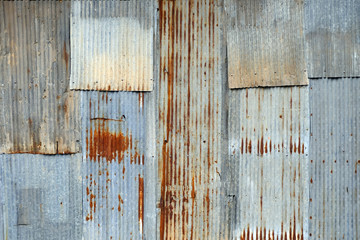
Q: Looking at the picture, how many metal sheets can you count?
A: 9